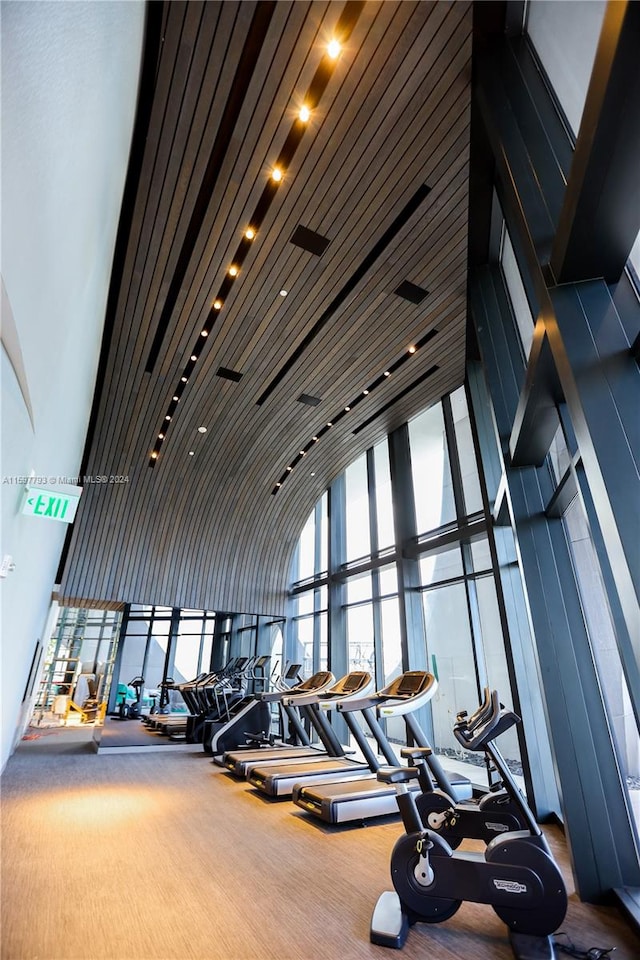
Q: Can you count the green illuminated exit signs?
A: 1